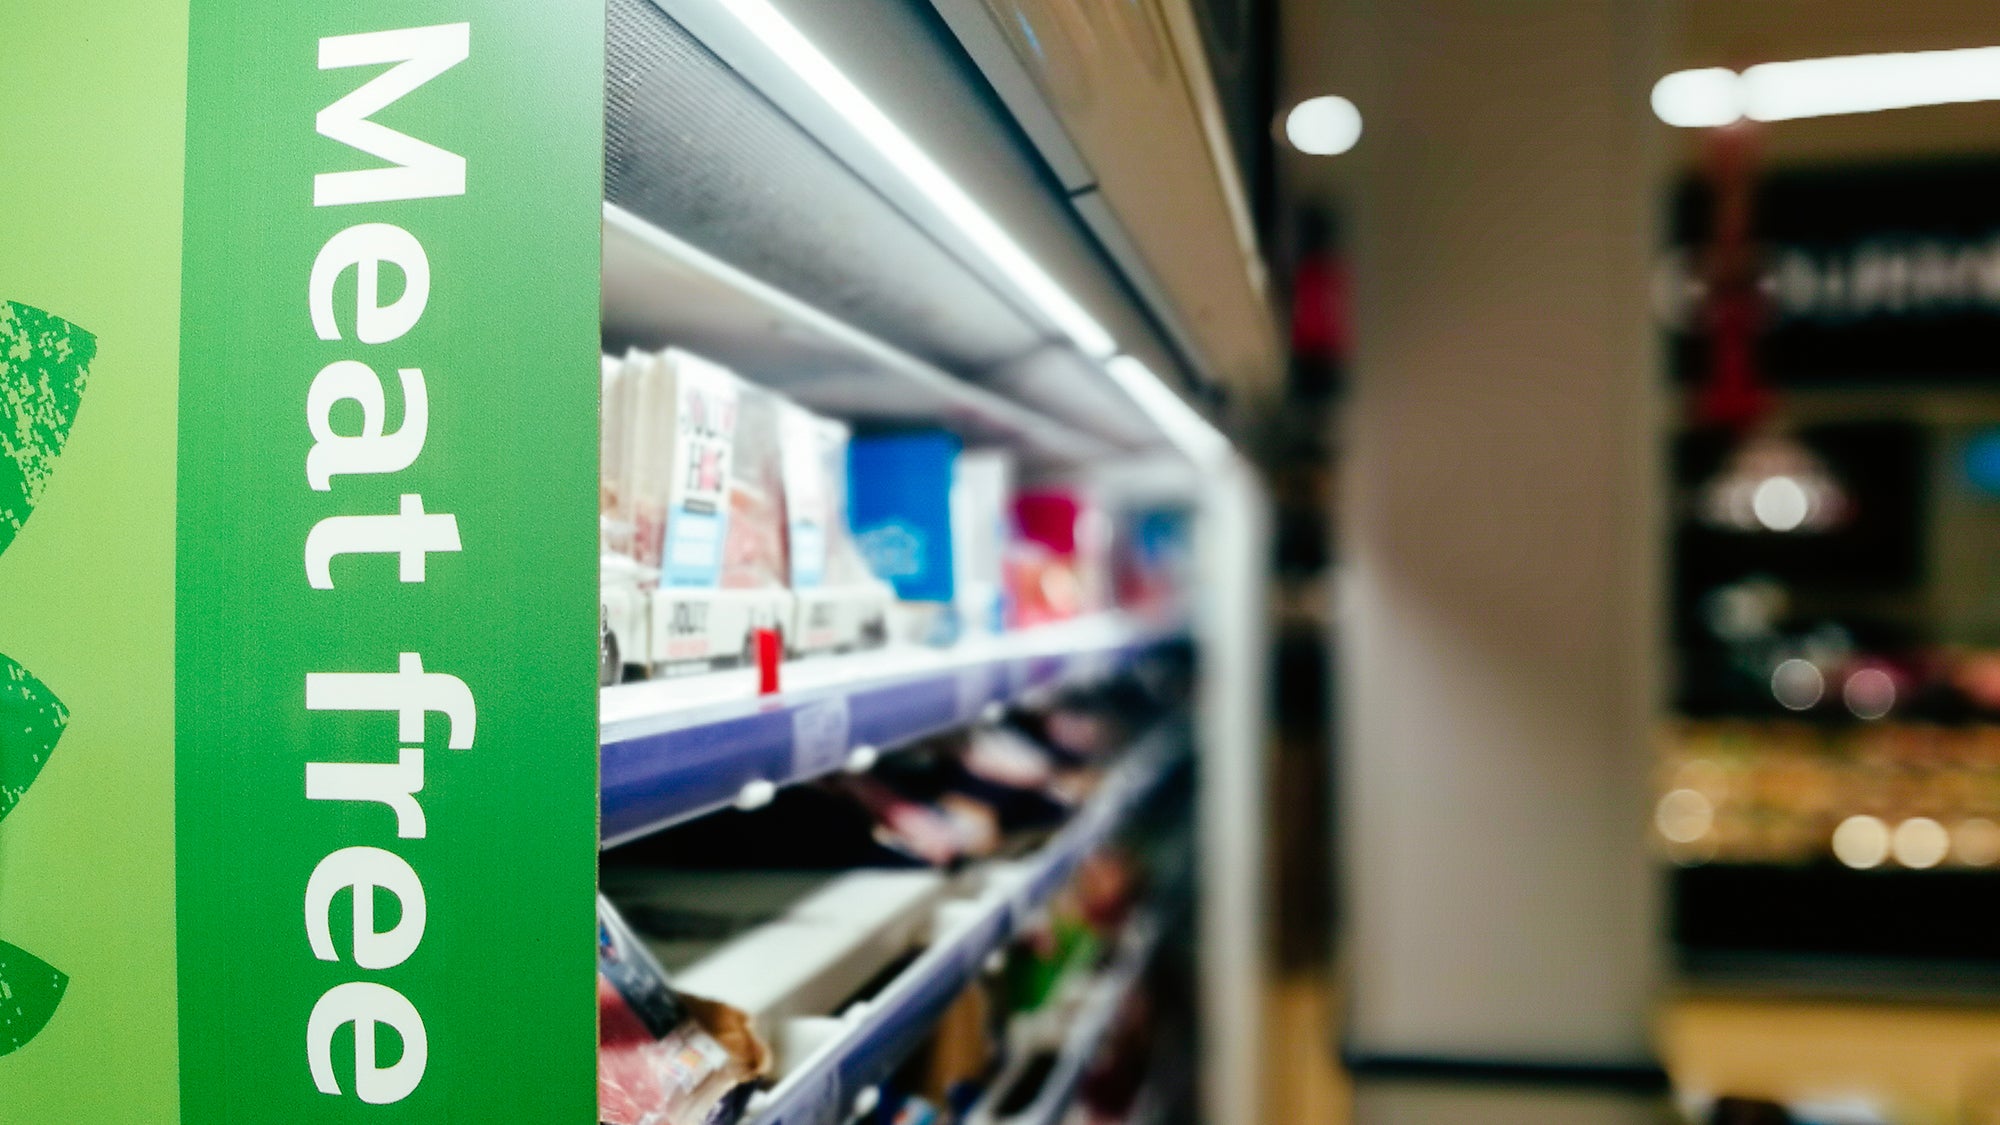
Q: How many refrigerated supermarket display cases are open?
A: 1